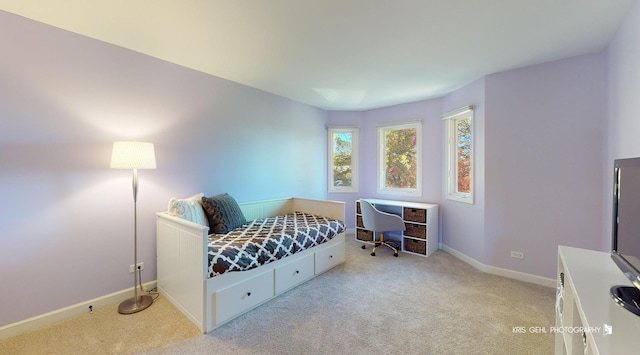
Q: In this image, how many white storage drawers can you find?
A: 3